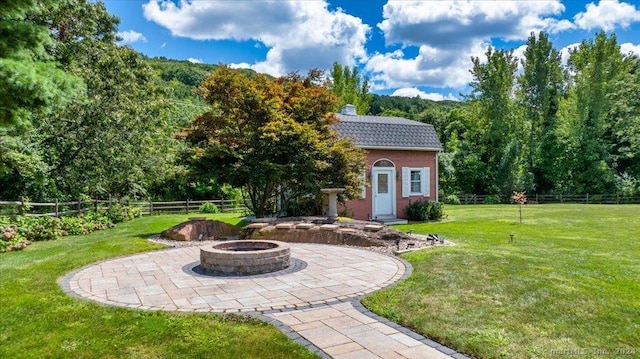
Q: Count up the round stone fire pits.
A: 1